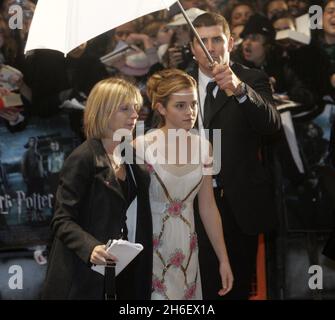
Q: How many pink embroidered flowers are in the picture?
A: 7